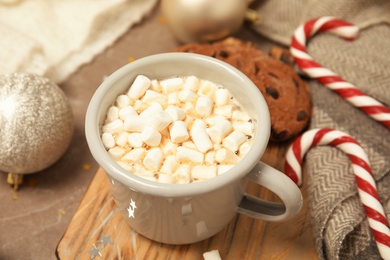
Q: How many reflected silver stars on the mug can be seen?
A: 2